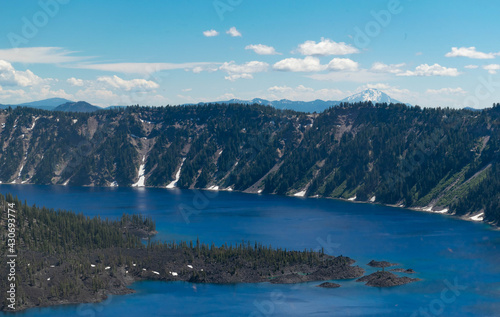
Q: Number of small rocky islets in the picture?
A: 4